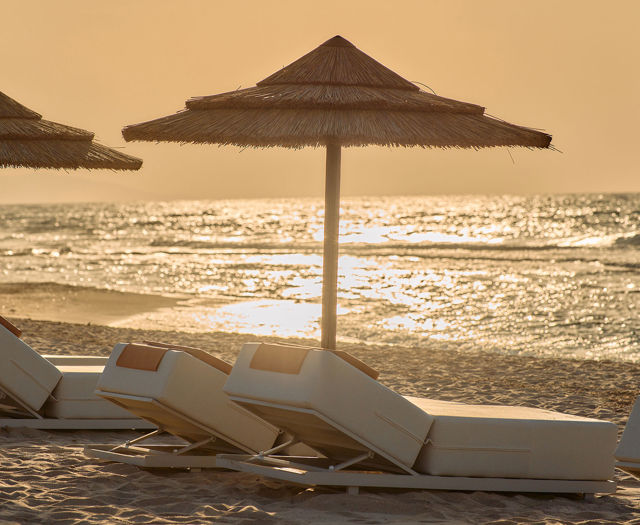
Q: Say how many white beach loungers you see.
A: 4